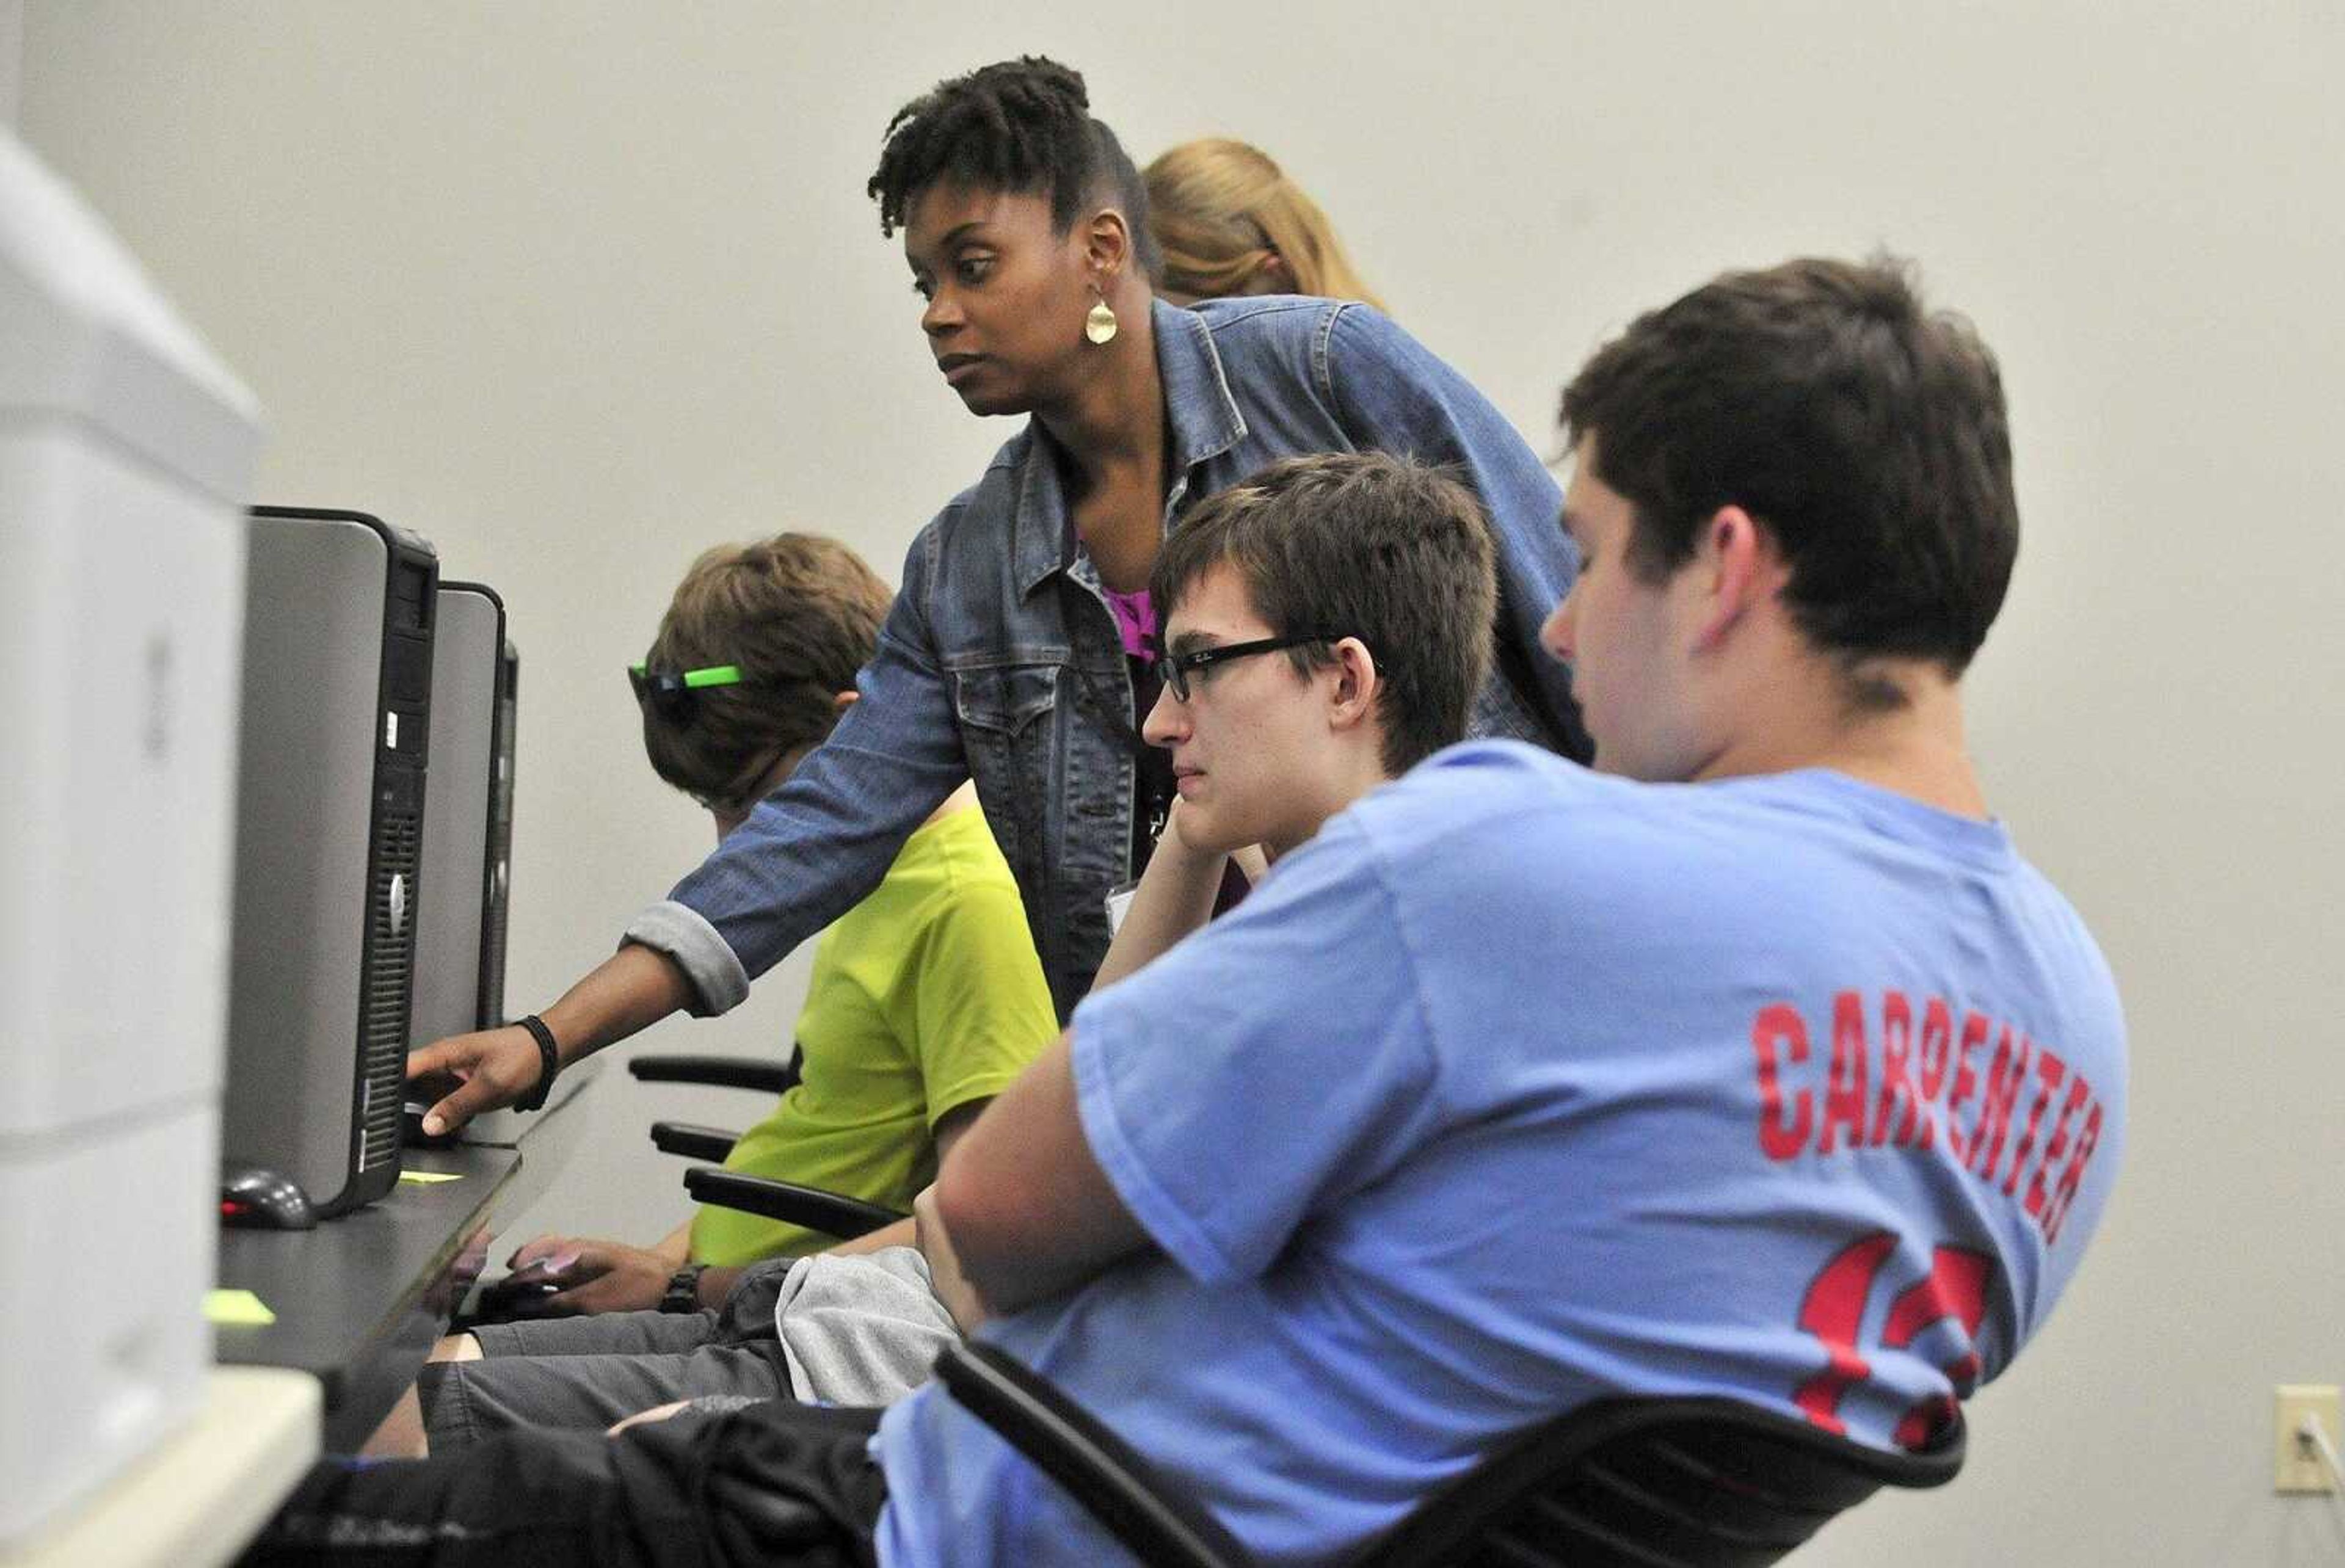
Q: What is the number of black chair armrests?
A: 4